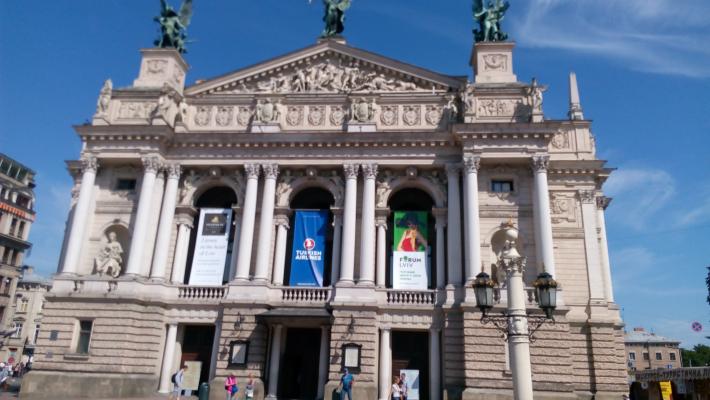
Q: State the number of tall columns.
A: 10